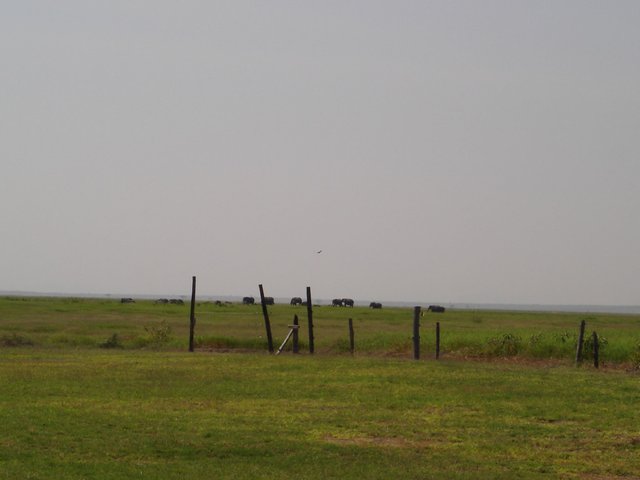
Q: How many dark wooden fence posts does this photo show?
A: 9